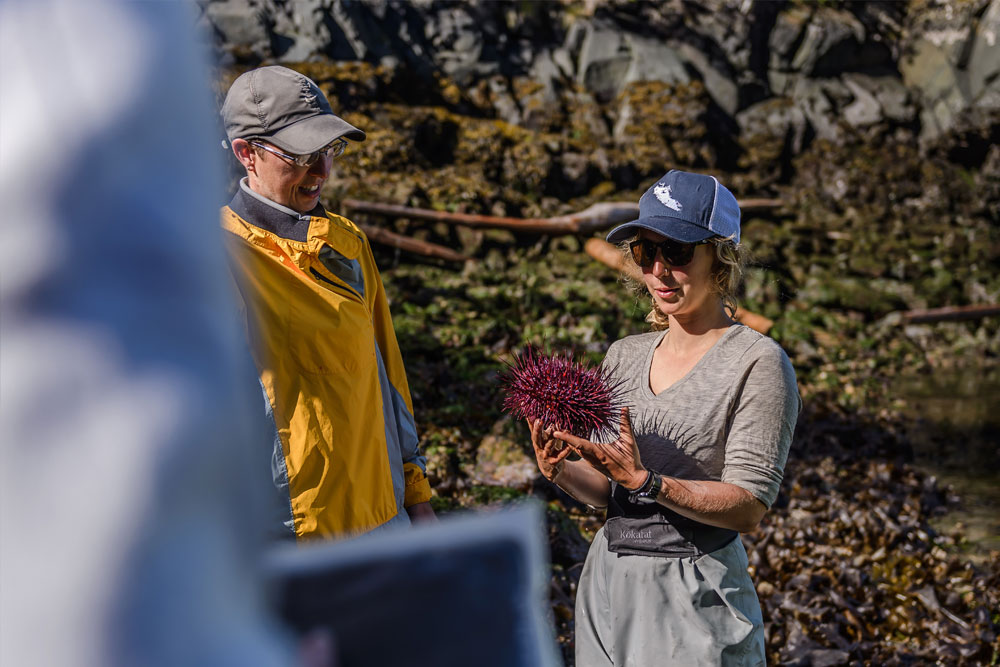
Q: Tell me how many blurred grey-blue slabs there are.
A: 1